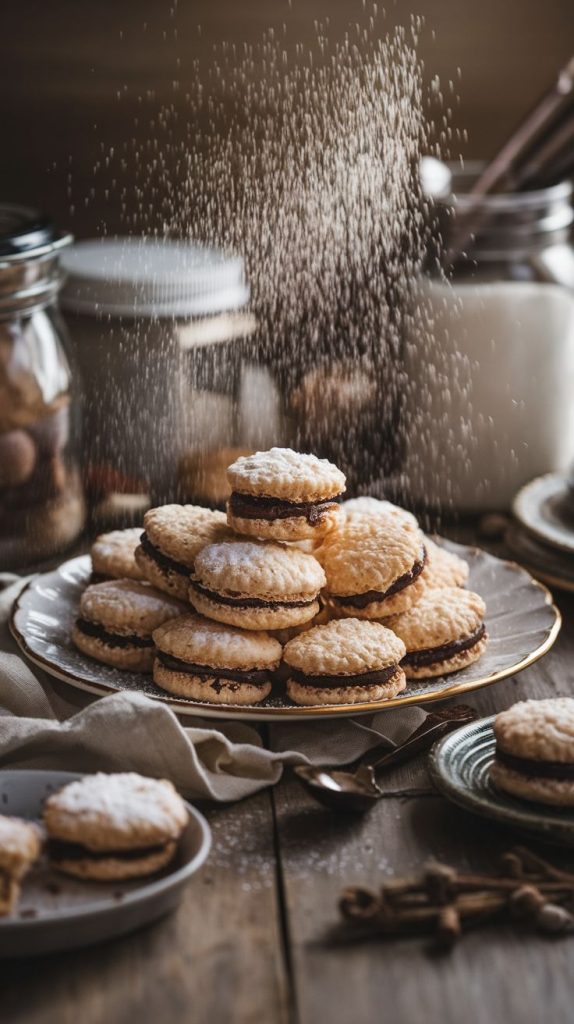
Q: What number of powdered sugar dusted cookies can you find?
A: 14